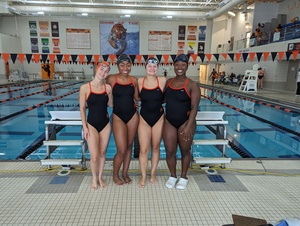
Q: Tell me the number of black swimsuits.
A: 4